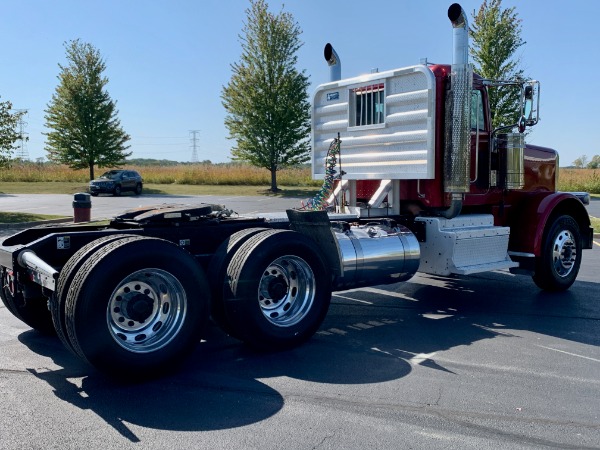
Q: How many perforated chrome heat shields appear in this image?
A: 1